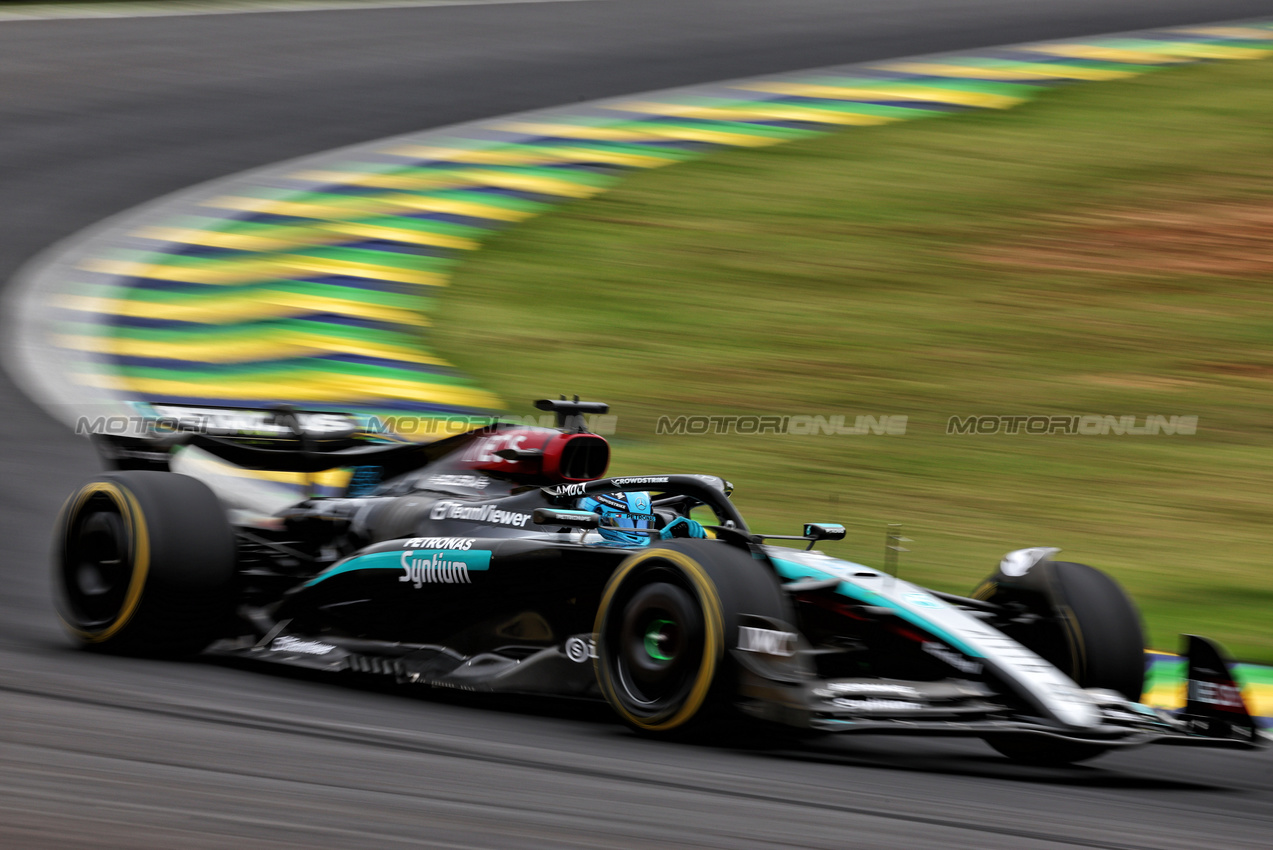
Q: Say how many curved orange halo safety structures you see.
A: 0